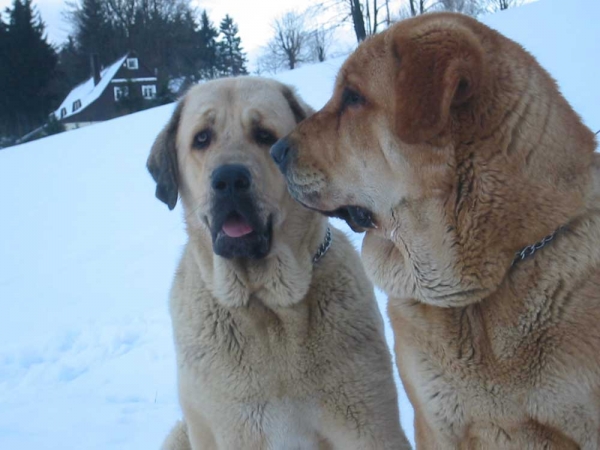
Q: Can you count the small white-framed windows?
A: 3